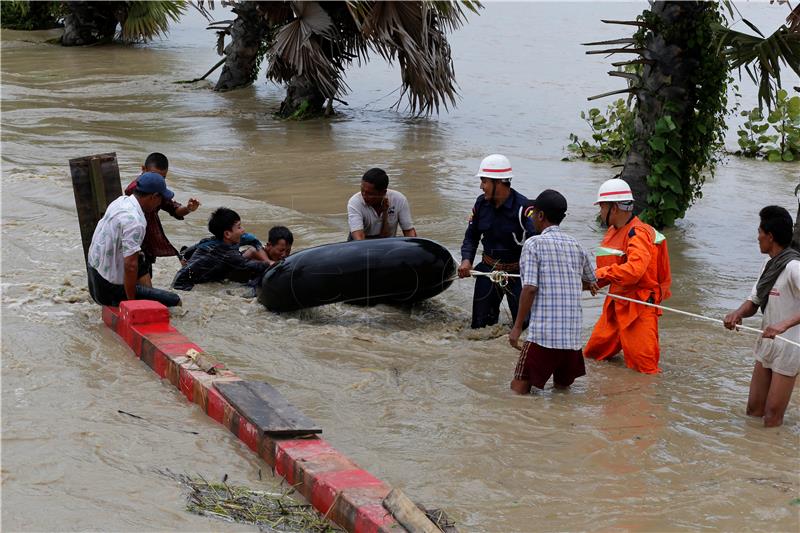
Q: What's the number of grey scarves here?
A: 1